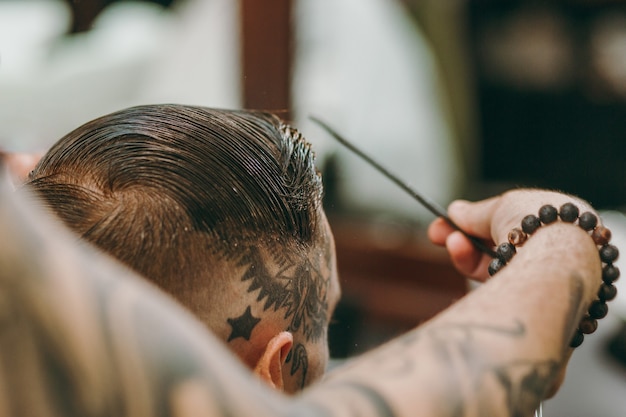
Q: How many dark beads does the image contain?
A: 11